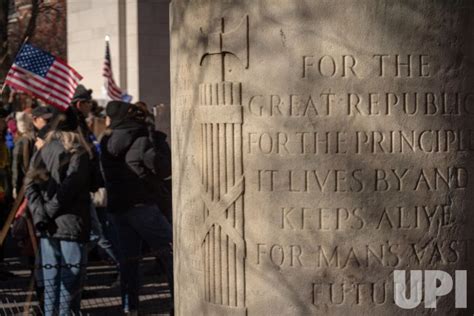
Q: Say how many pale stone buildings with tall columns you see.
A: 1